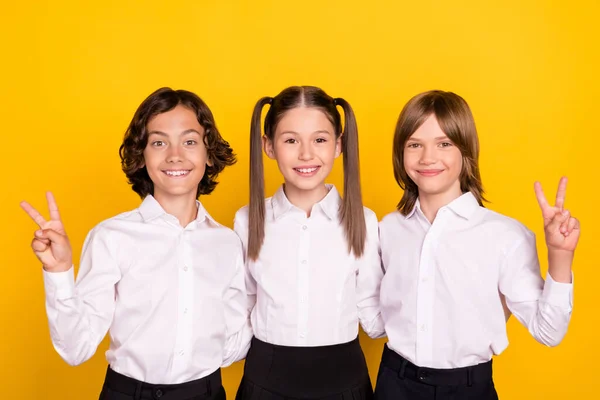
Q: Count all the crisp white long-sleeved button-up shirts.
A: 3